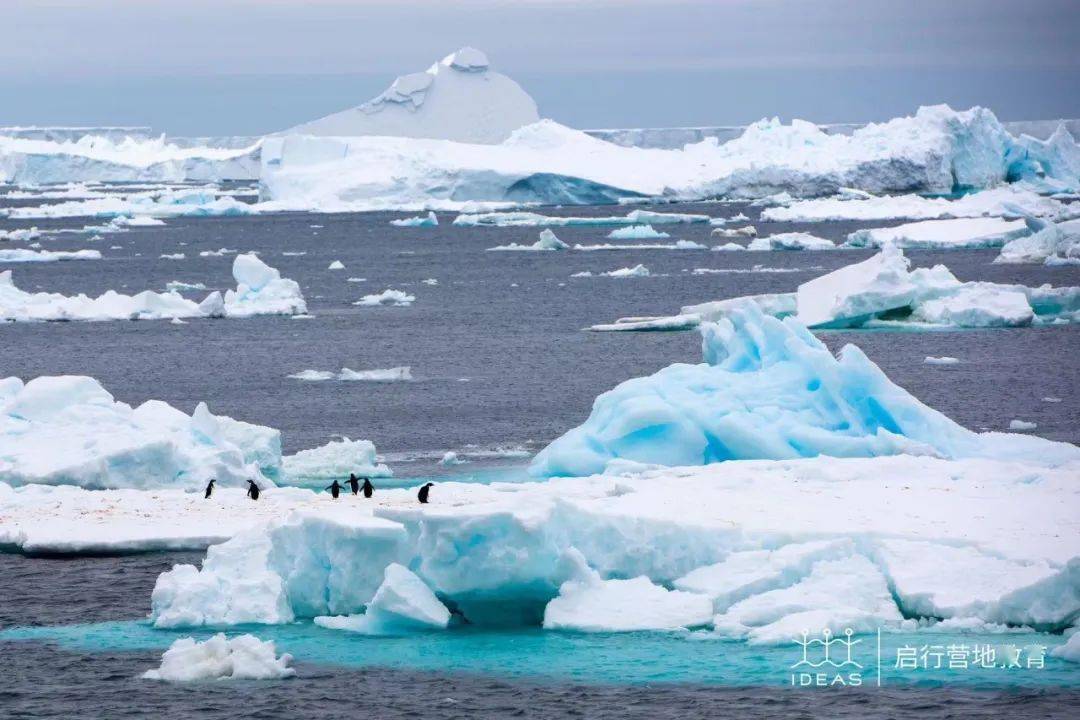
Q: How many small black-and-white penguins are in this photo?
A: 6